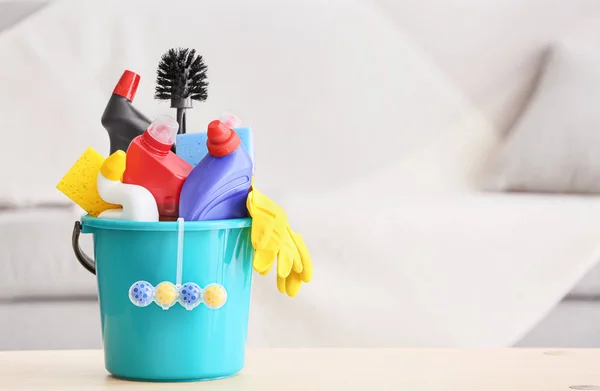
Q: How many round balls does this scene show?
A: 4